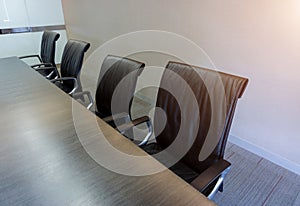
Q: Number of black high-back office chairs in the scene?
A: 4